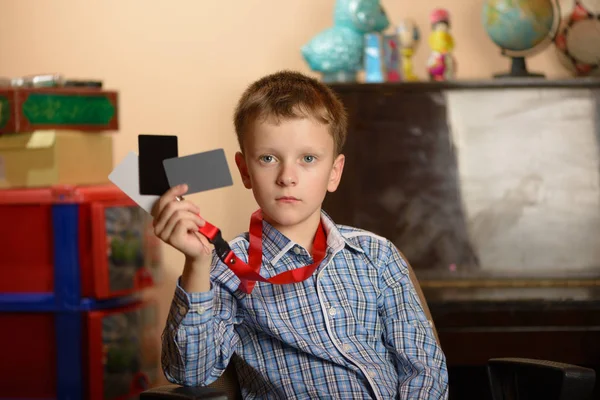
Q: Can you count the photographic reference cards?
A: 3